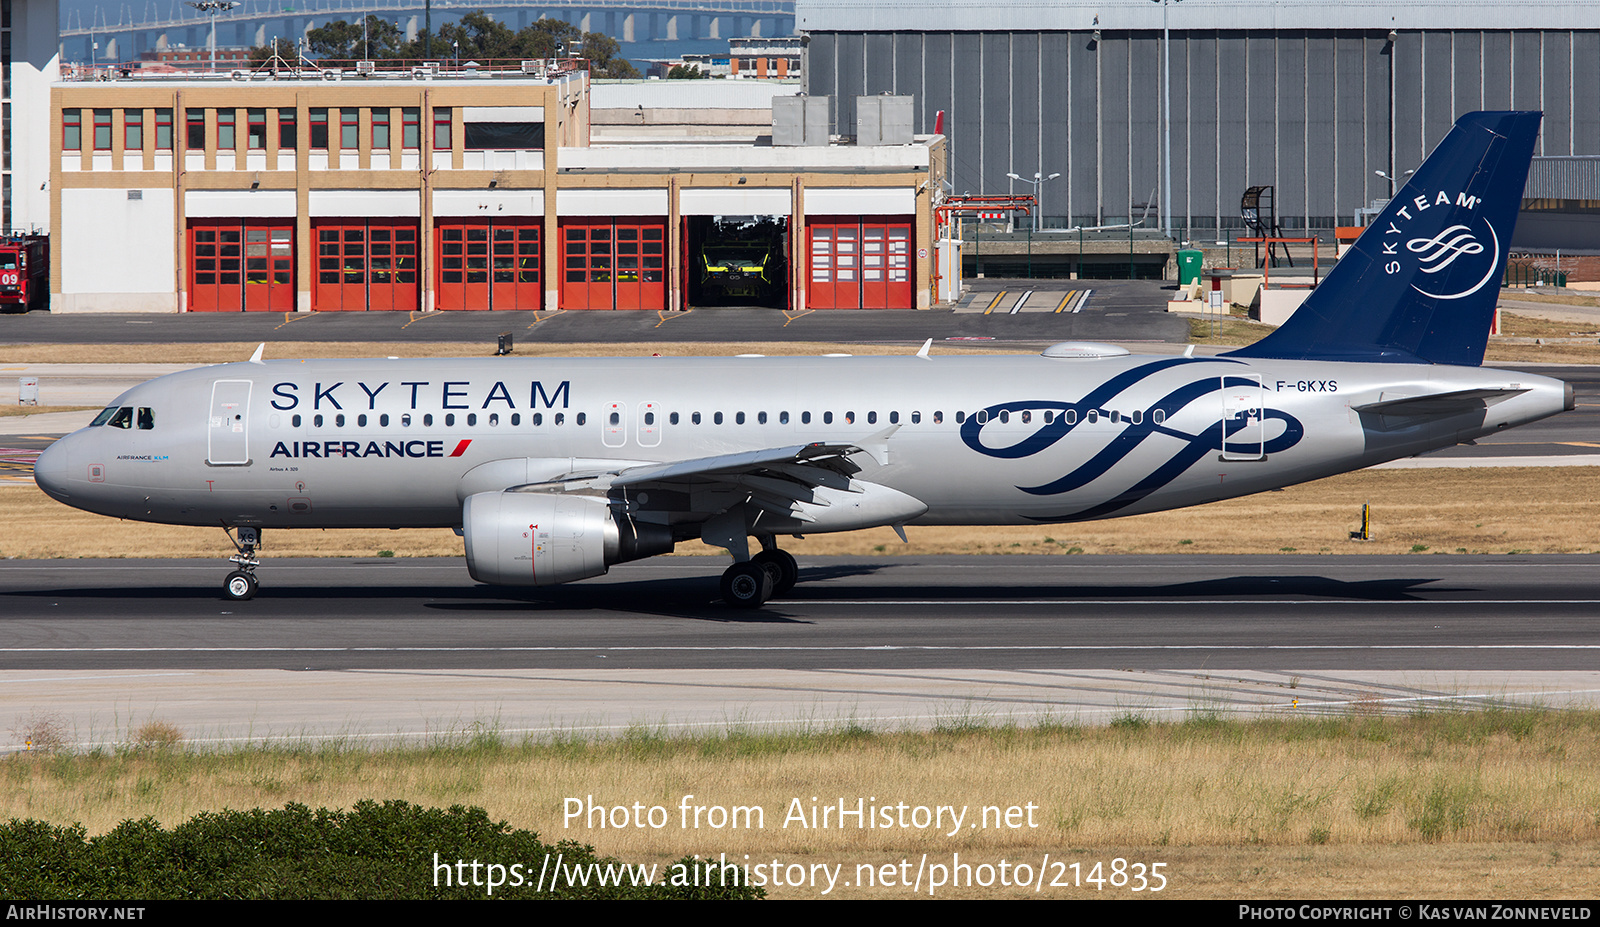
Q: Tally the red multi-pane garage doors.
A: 5